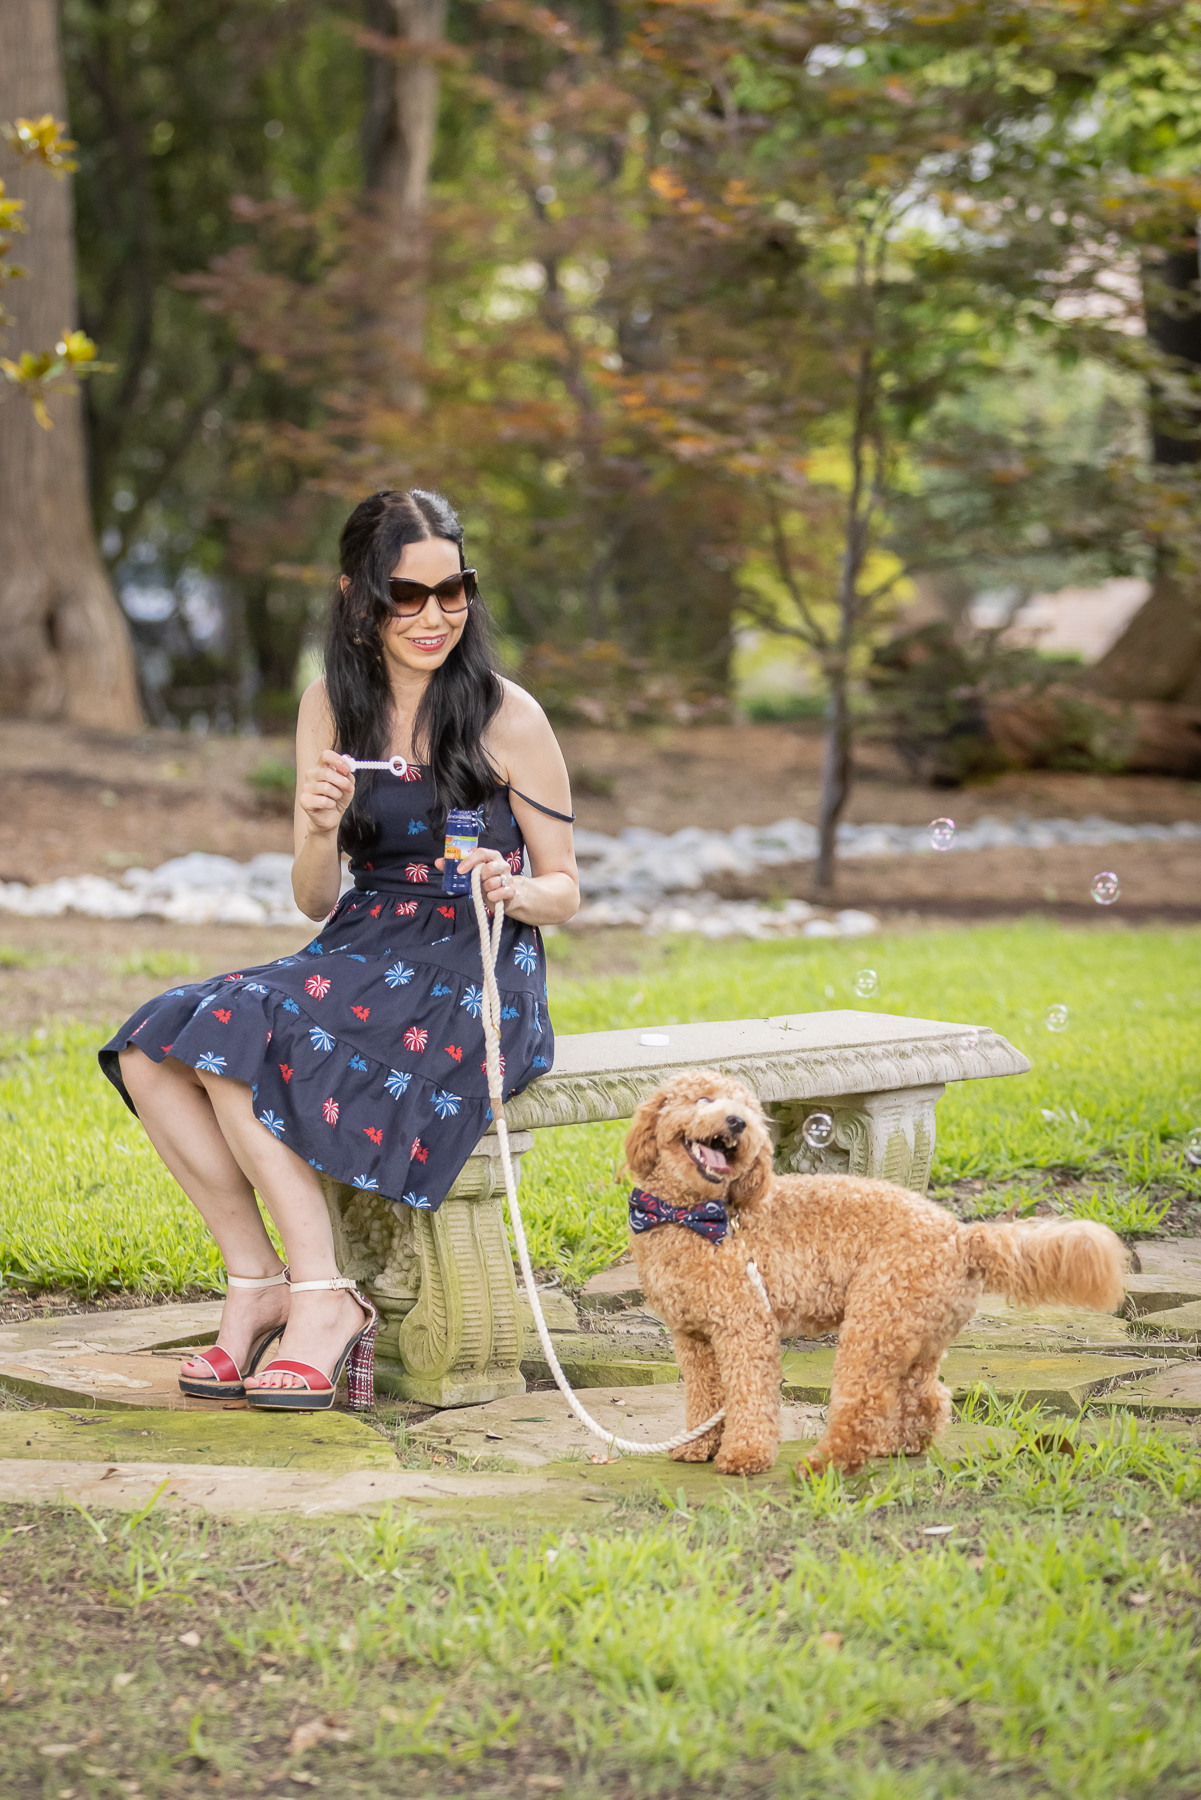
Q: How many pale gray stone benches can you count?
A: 1